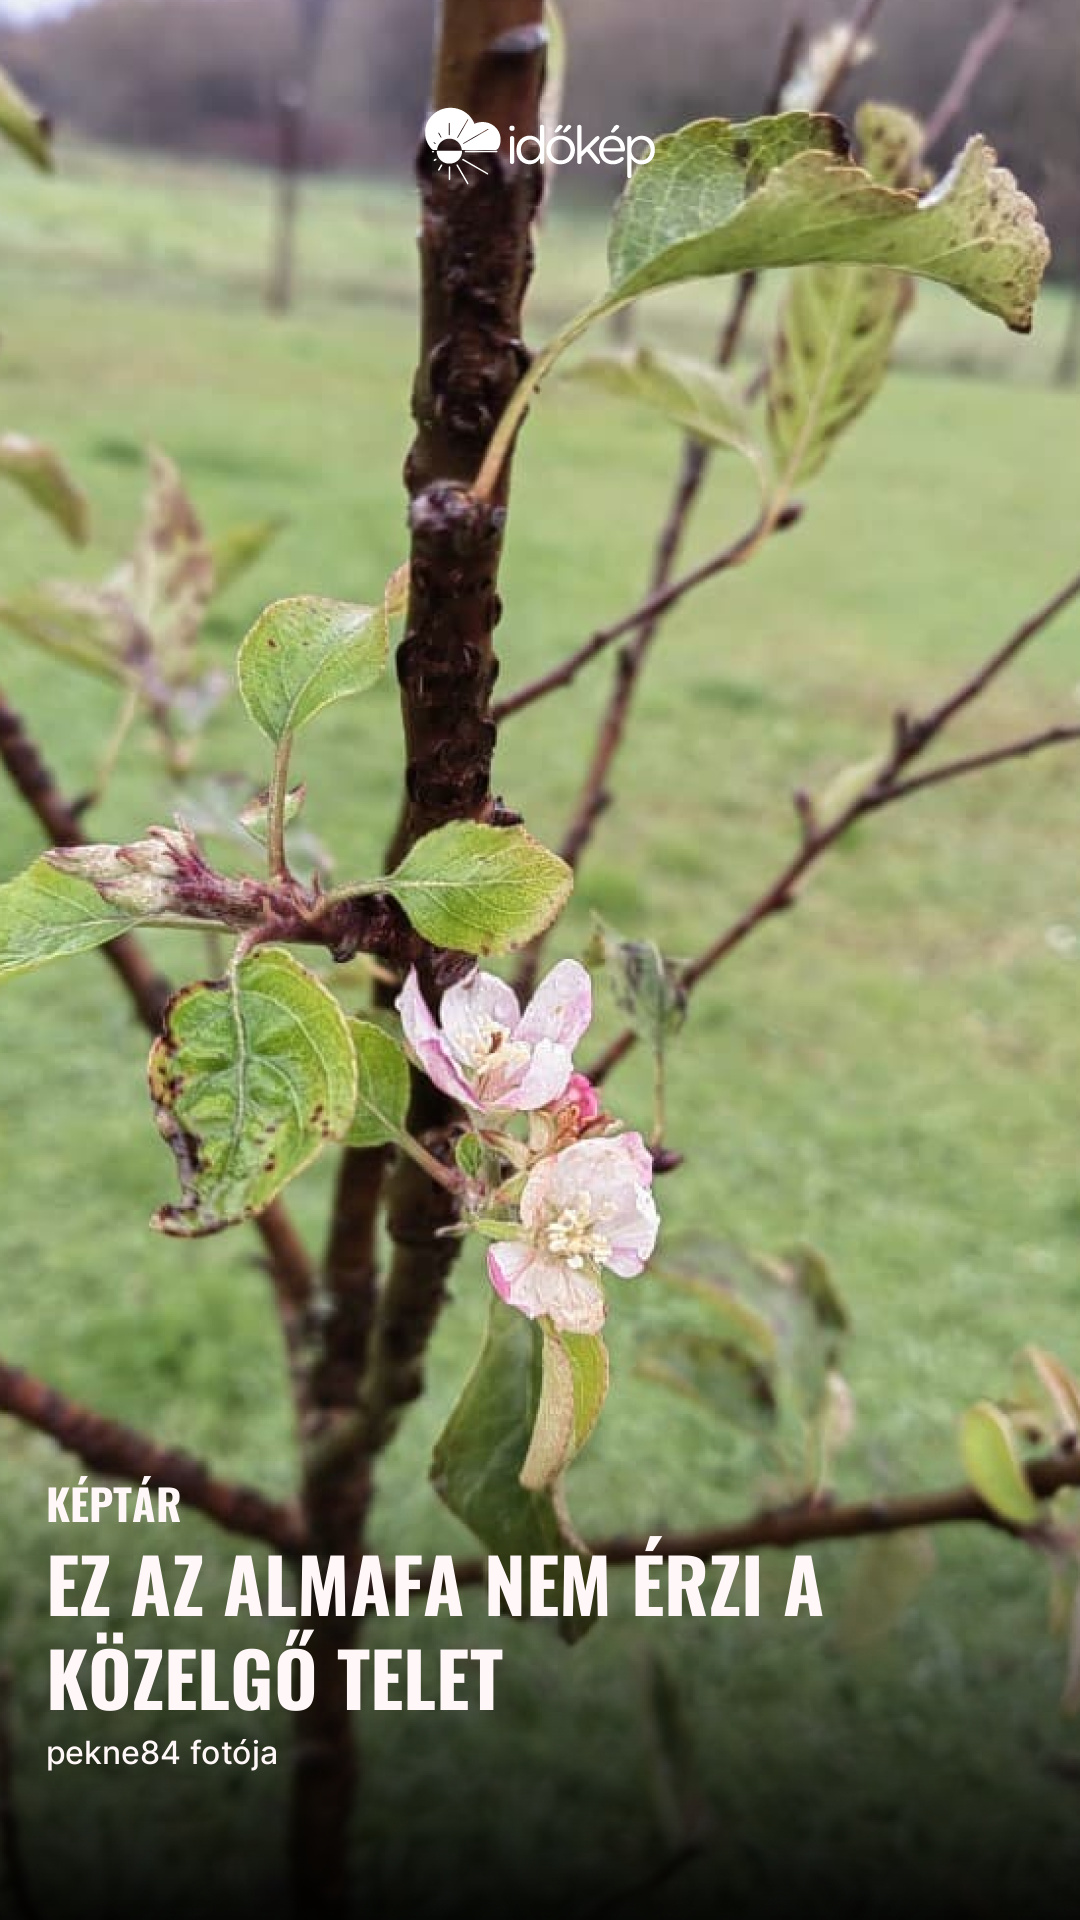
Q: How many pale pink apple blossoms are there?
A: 2